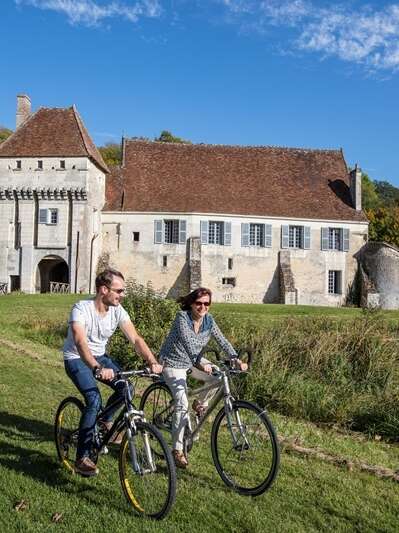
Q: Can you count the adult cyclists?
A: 2